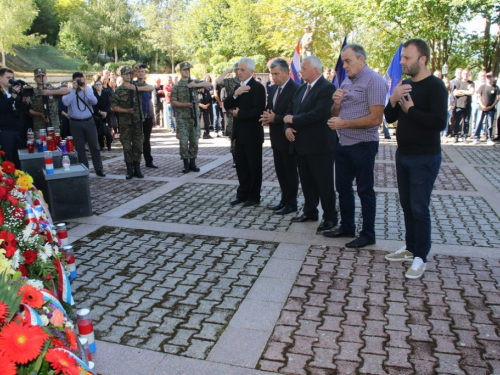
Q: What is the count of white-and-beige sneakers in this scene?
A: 2